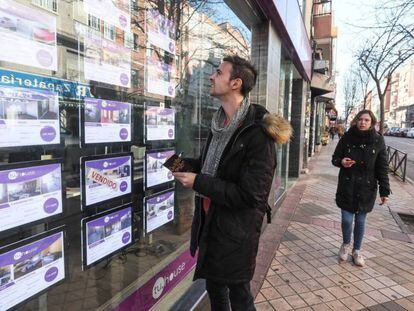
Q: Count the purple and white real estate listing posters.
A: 14